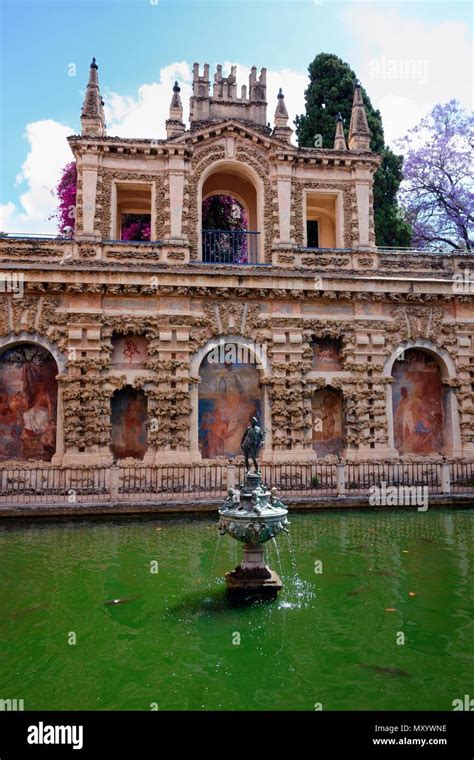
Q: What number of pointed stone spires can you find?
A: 5